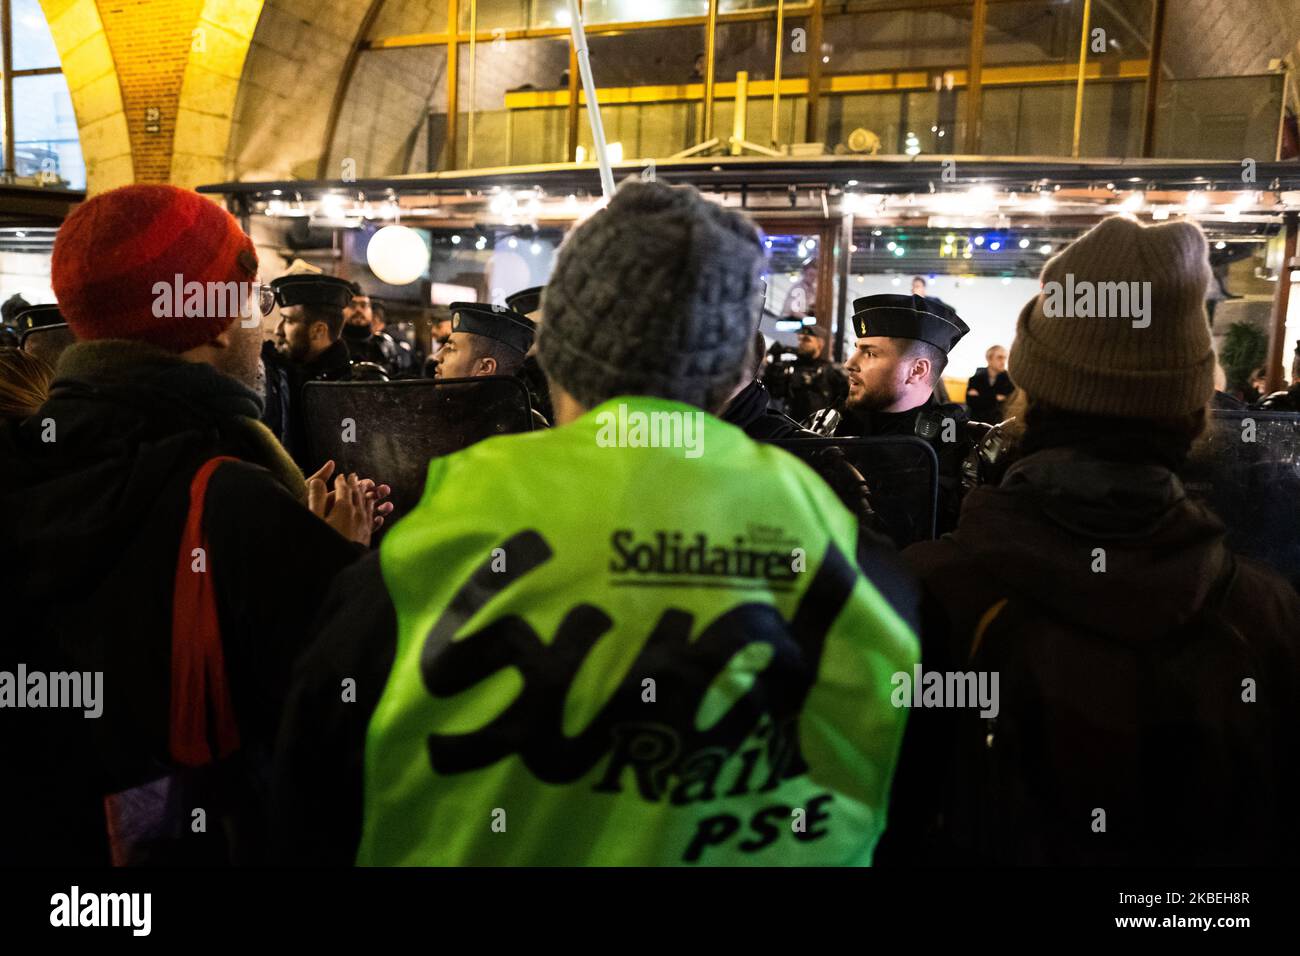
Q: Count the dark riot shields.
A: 3